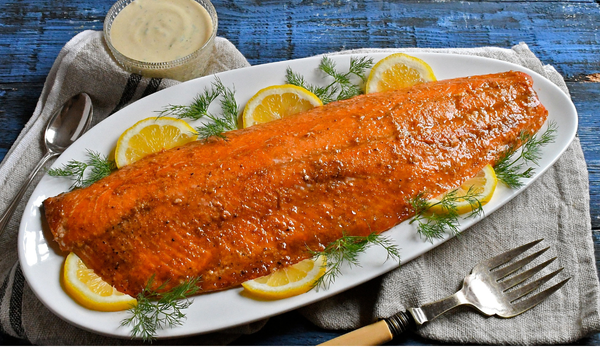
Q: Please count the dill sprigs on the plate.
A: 7